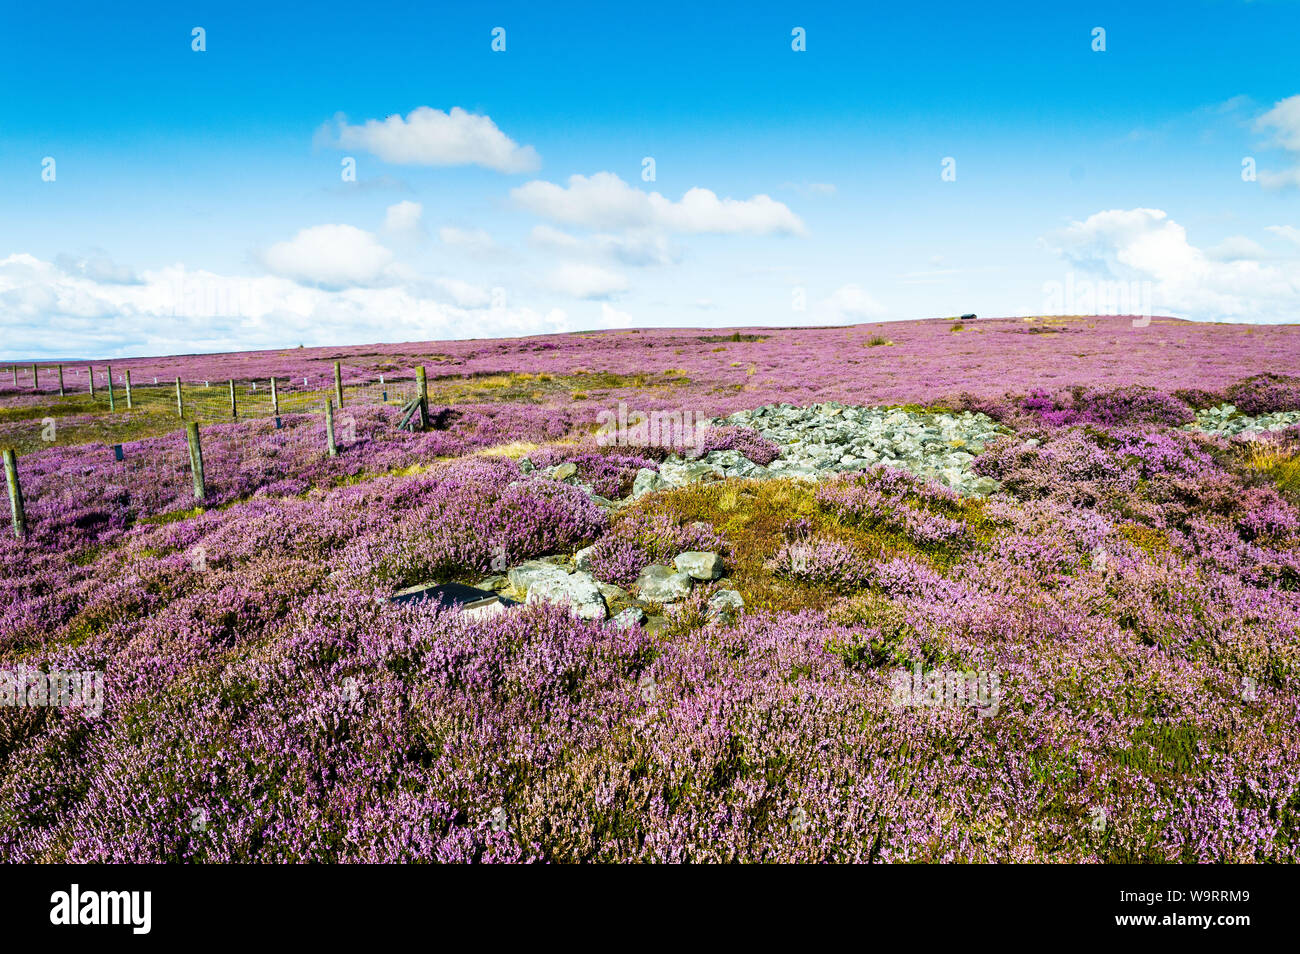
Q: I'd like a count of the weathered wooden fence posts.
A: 14